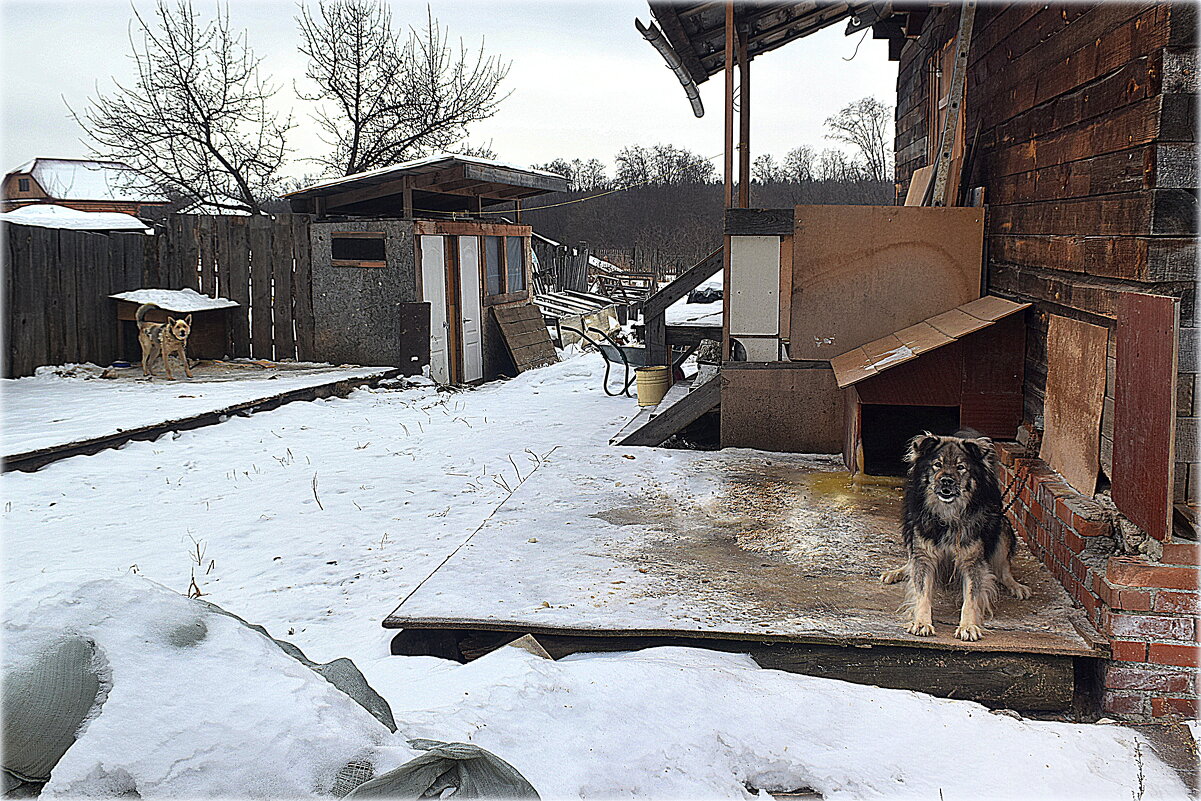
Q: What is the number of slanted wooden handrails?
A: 1